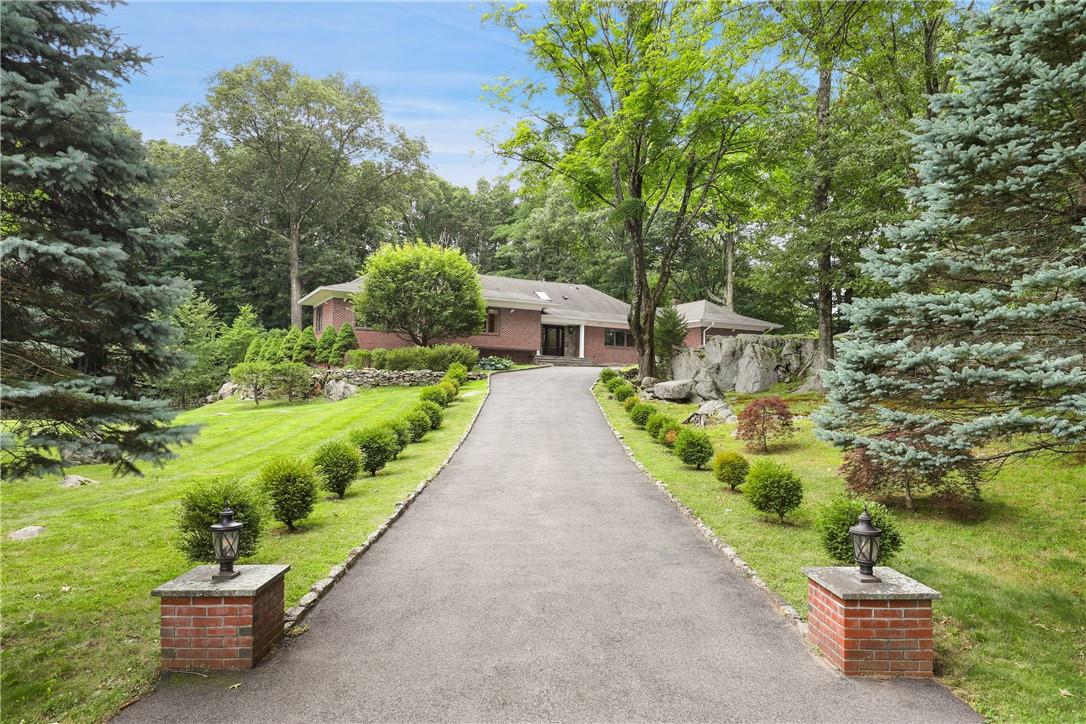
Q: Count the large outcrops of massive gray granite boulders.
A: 1